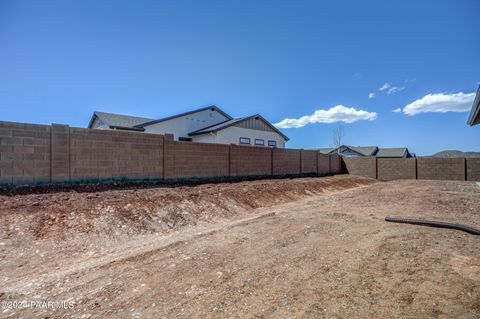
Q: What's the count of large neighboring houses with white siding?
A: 1